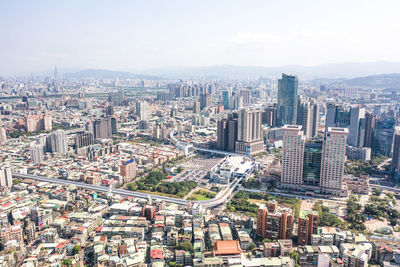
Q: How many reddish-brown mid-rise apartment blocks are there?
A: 2